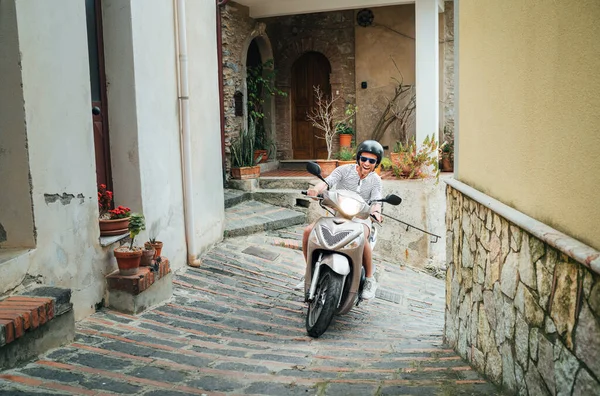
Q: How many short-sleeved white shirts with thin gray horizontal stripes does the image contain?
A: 1